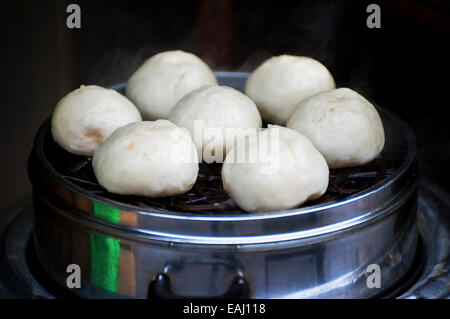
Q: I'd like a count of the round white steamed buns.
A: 7